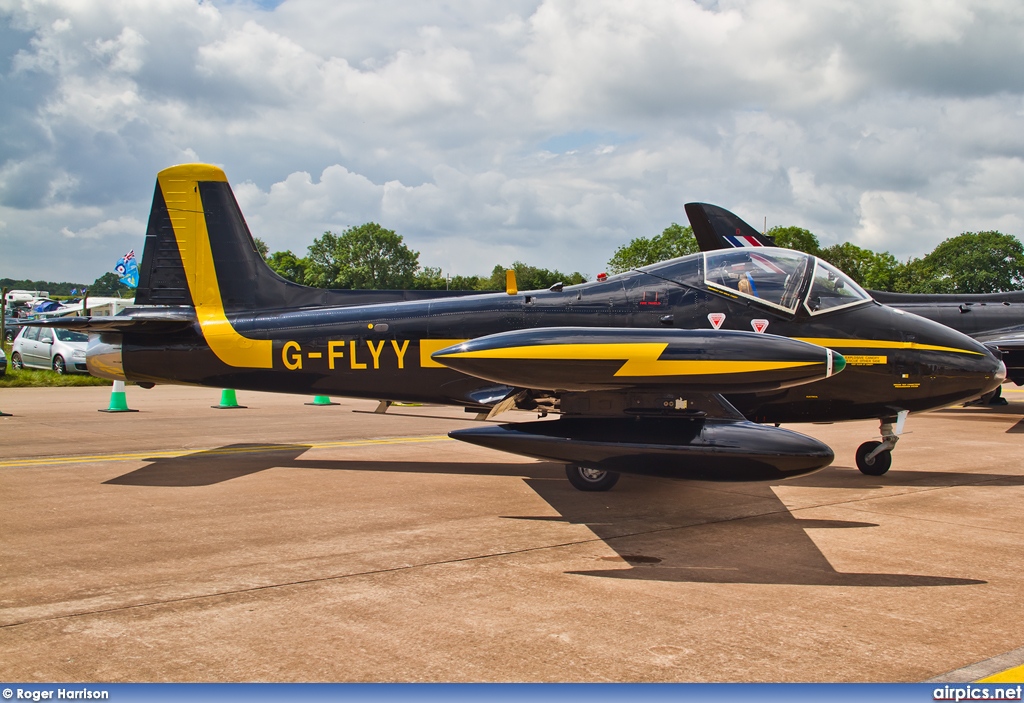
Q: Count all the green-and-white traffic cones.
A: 3